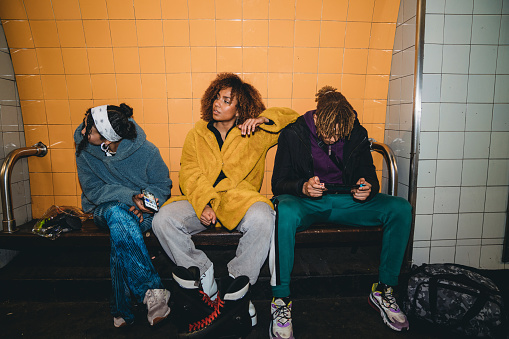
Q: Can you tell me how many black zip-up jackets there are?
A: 1